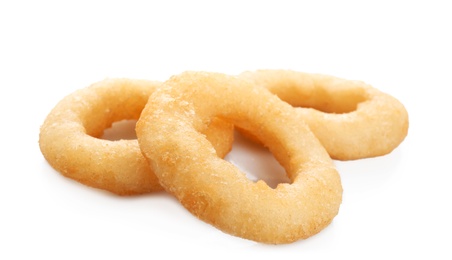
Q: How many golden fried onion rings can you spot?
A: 3